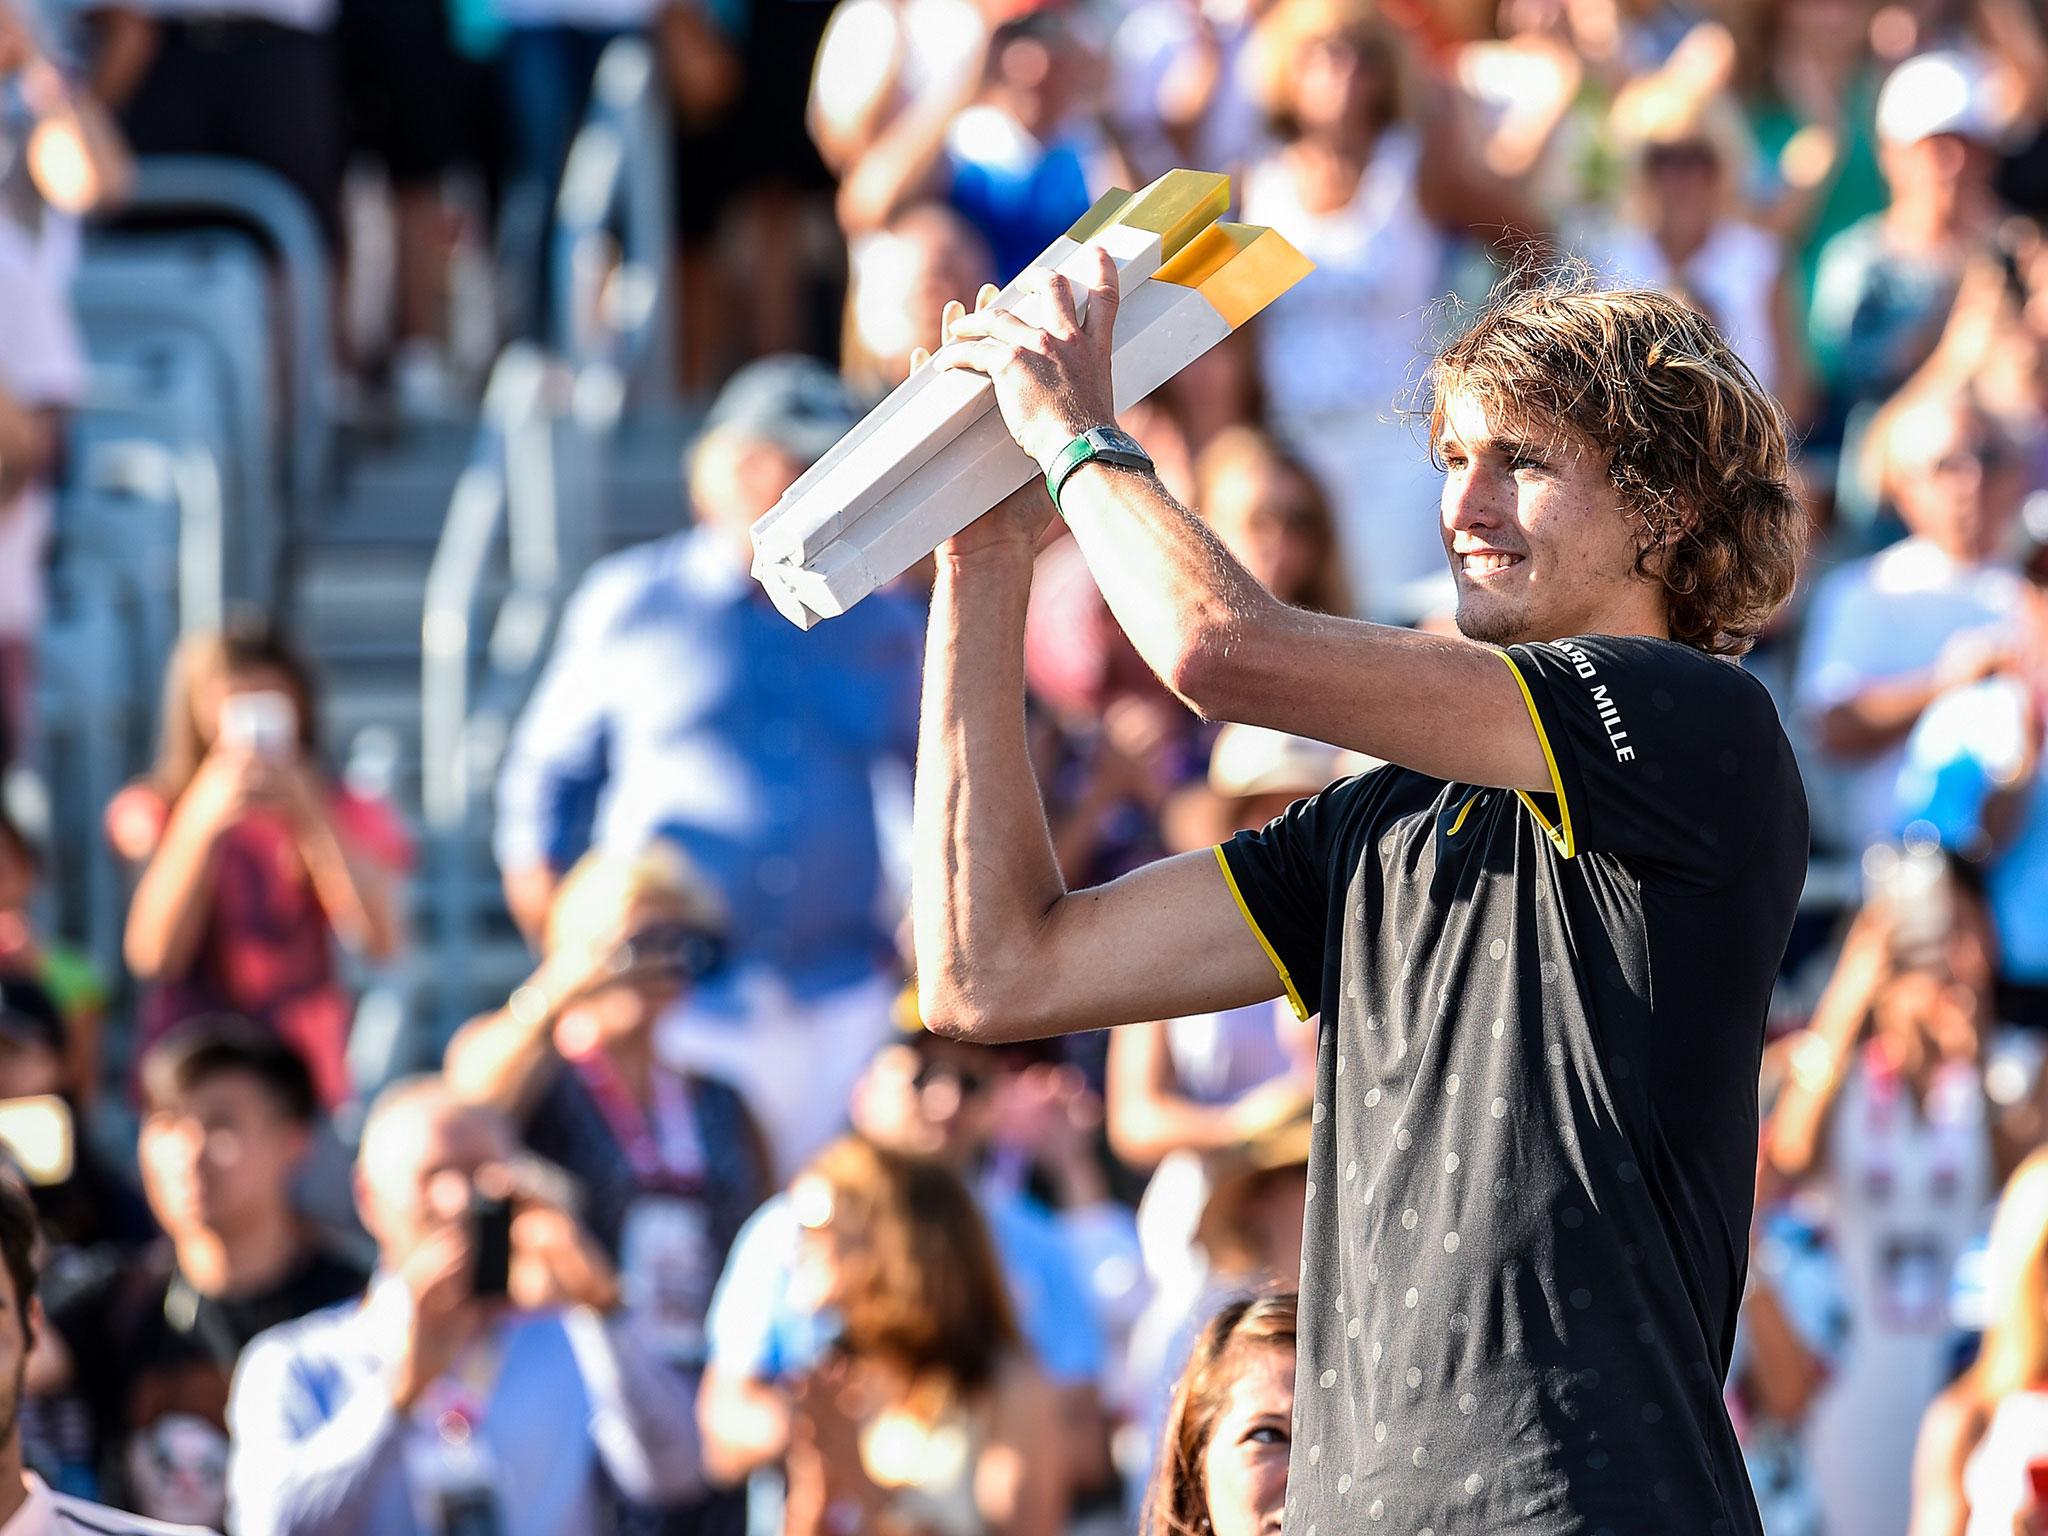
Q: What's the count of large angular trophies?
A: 1